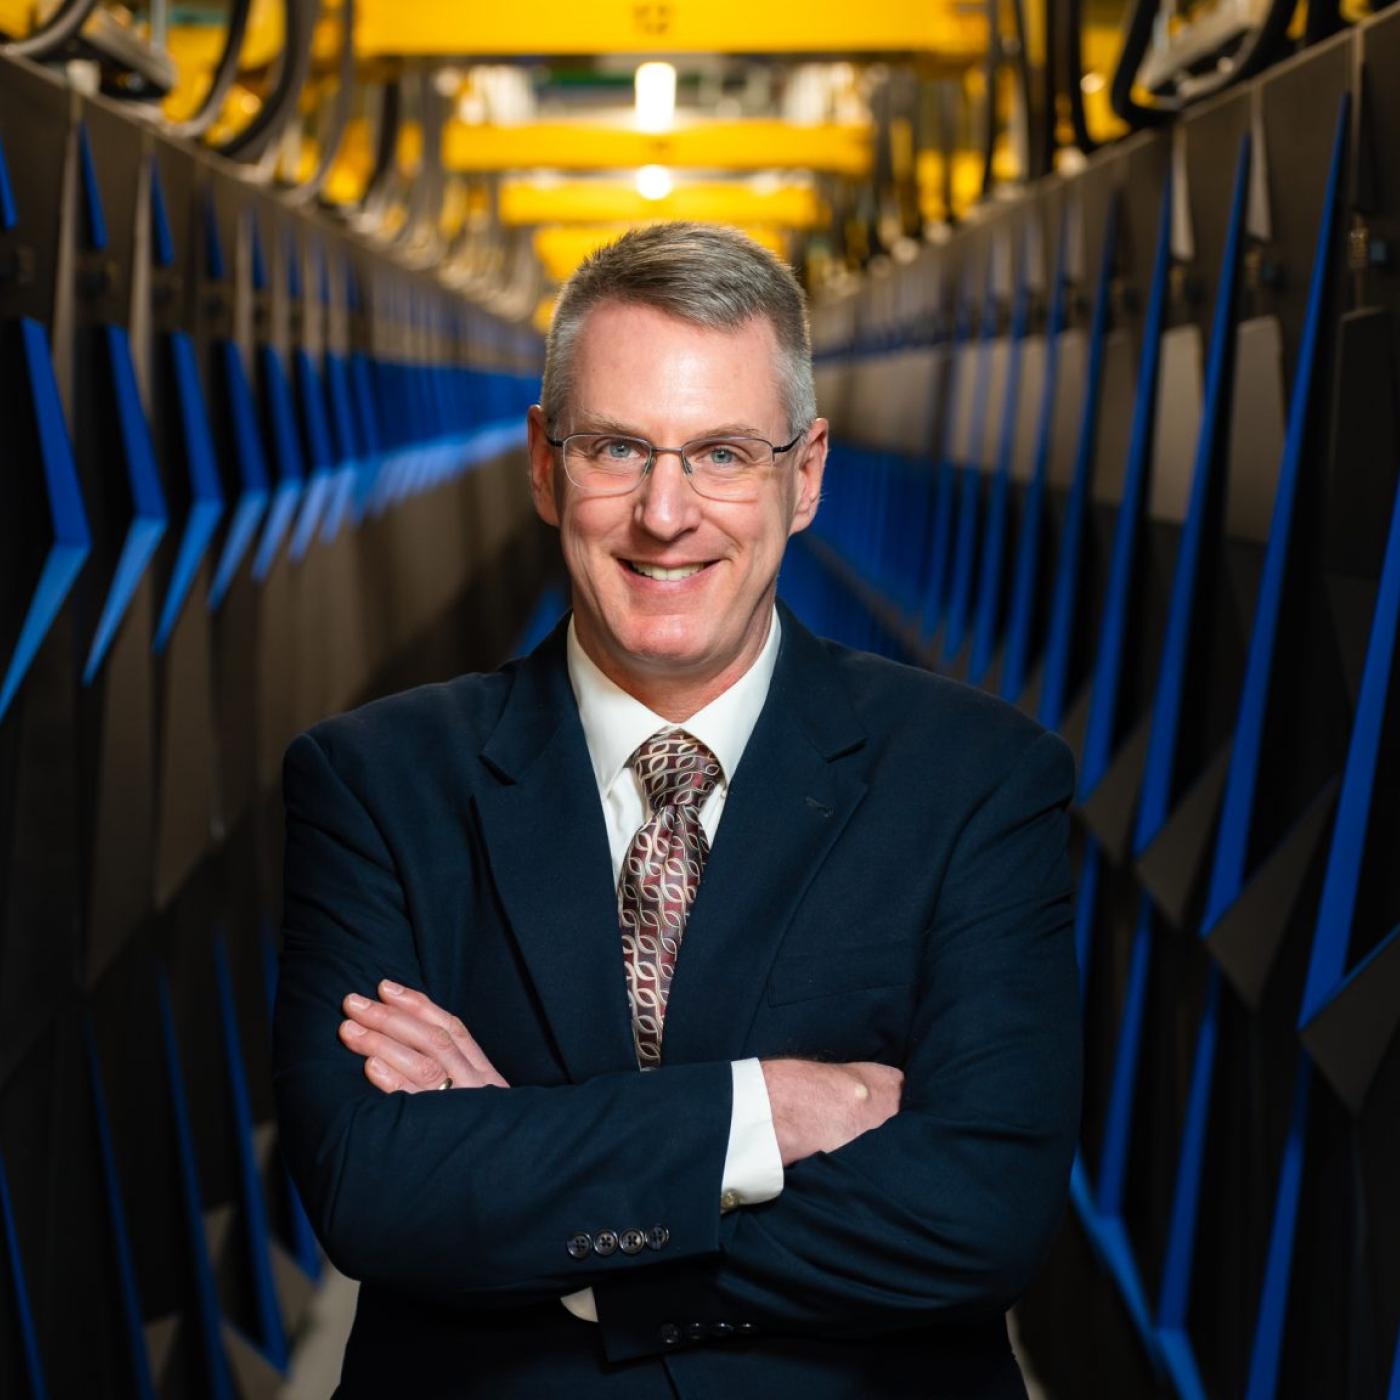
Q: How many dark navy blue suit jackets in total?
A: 1